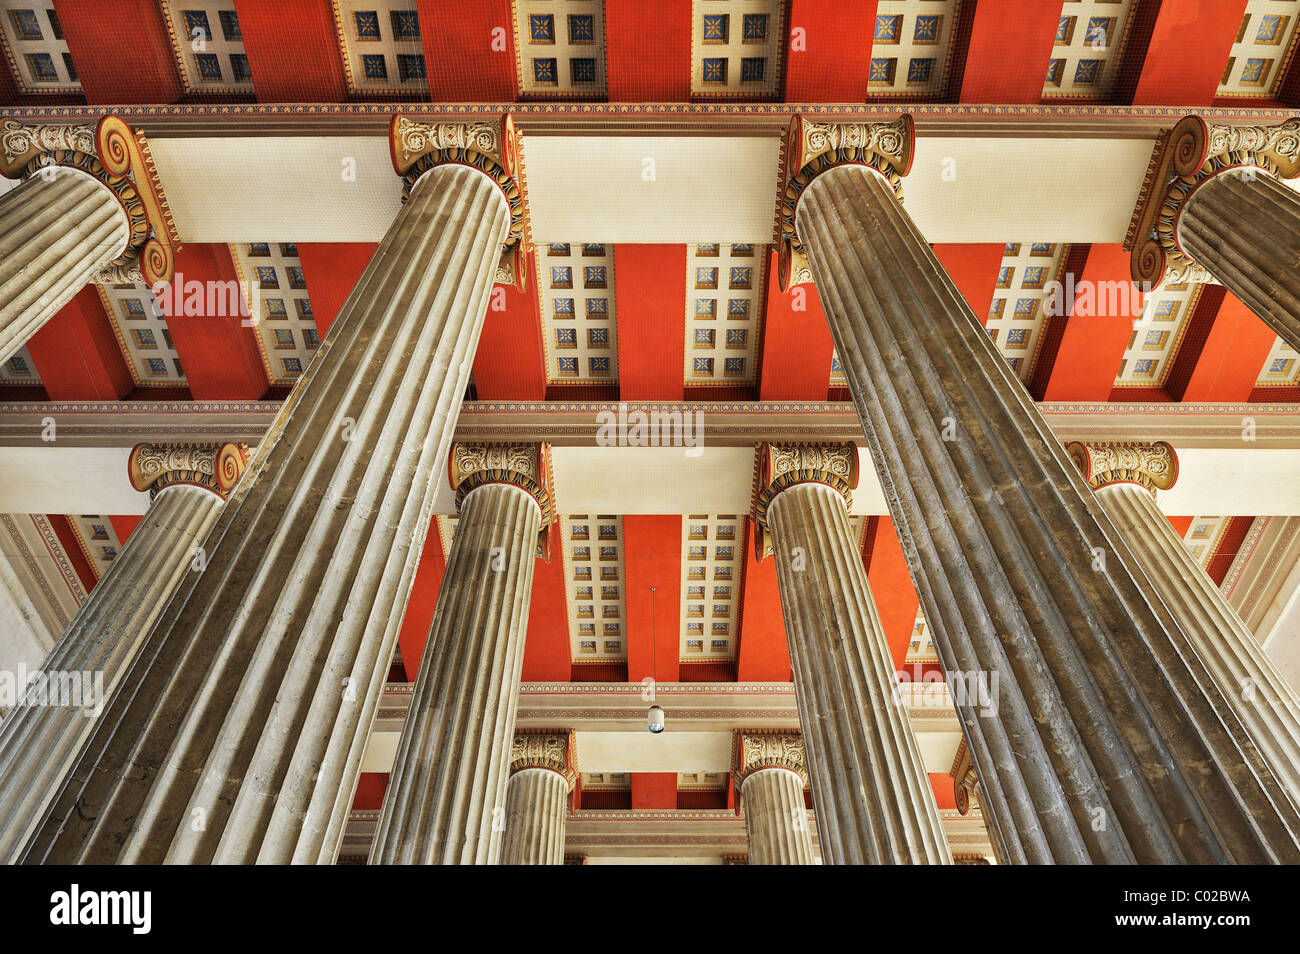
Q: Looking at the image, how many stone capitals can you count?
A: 11